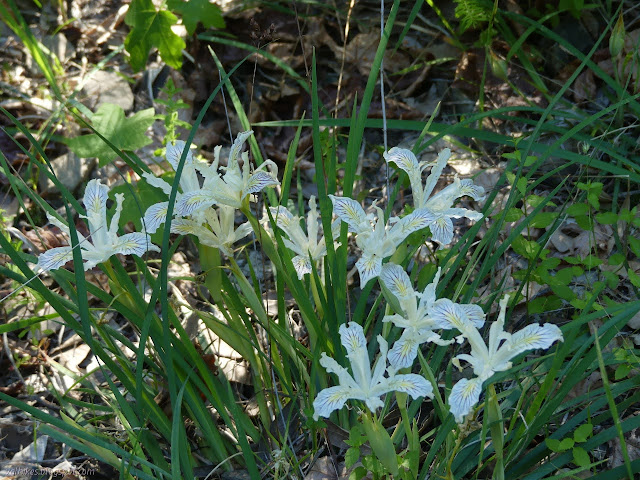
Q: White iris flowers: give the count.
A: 10